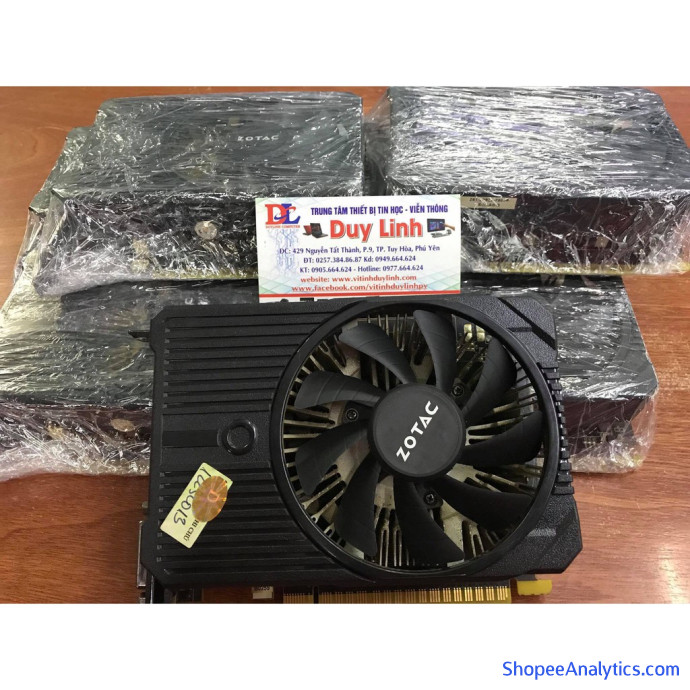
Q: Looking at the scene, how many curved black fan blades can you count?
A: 9